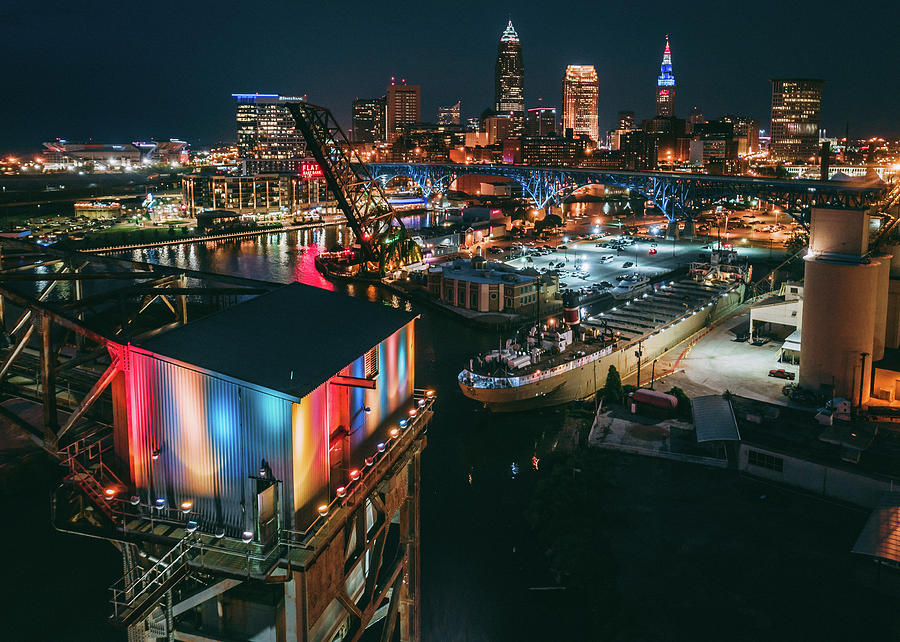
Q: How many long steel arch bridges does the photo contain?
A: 1